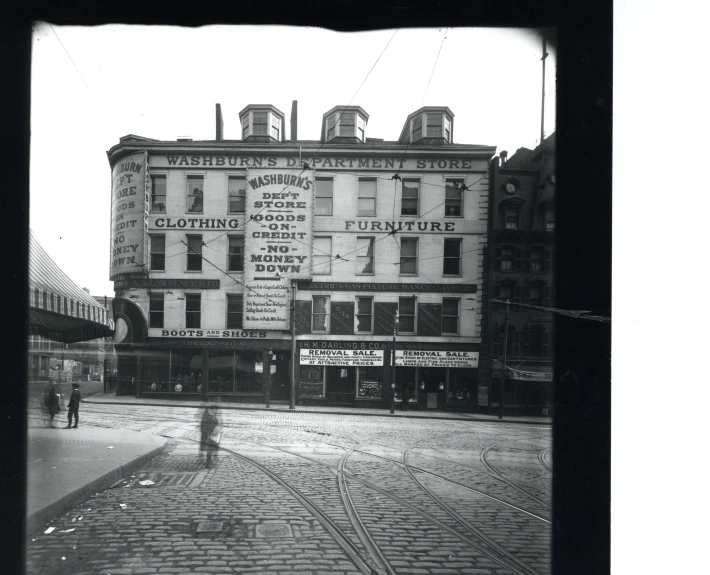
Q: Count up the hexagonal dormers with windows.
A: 3